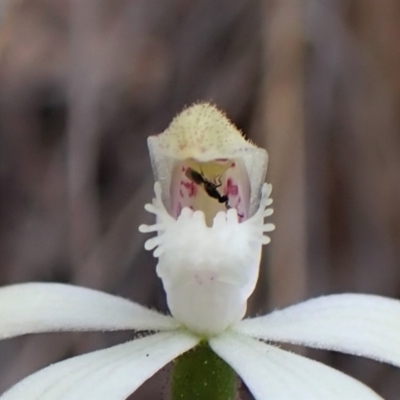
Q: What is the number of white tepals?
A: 4